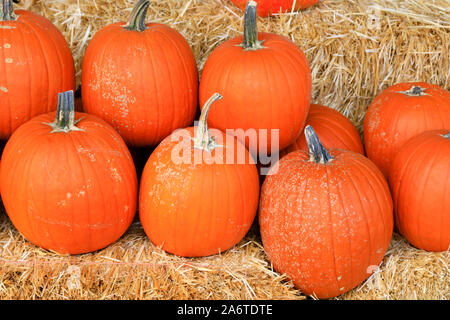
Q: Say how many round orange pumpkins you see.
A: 10